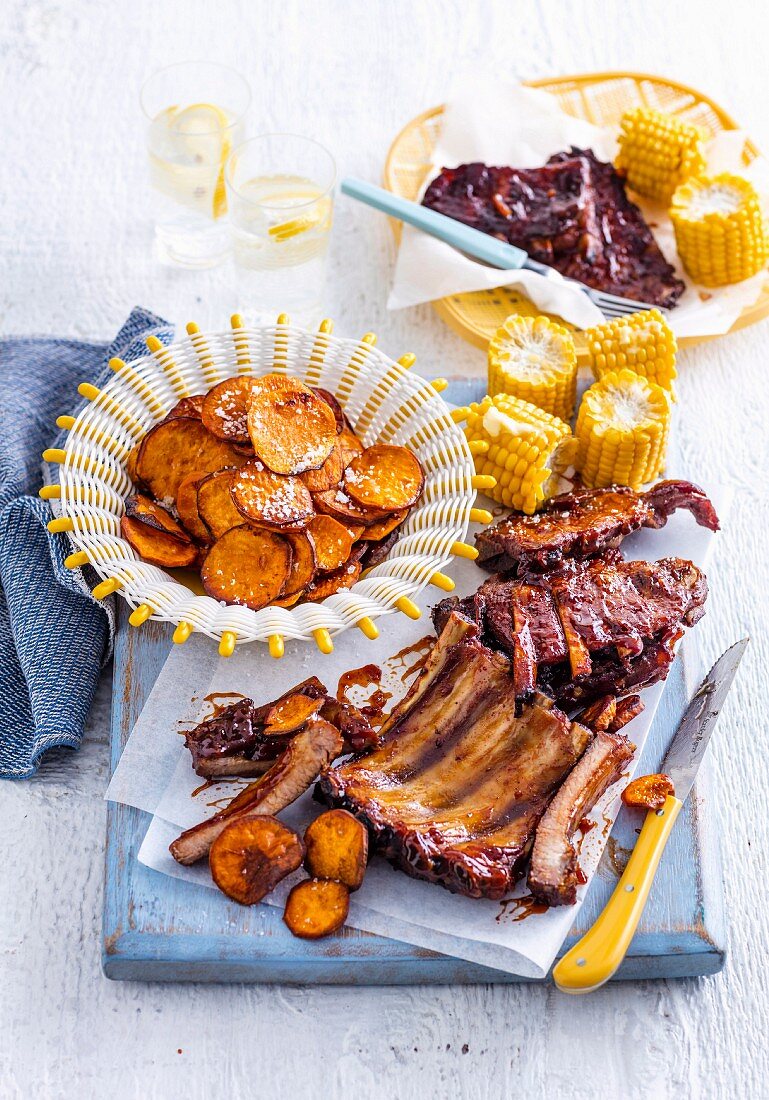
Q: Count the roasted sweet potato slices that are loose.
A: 5